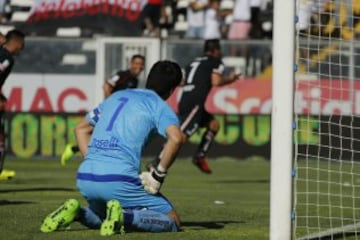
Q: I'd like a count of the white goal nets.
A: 1